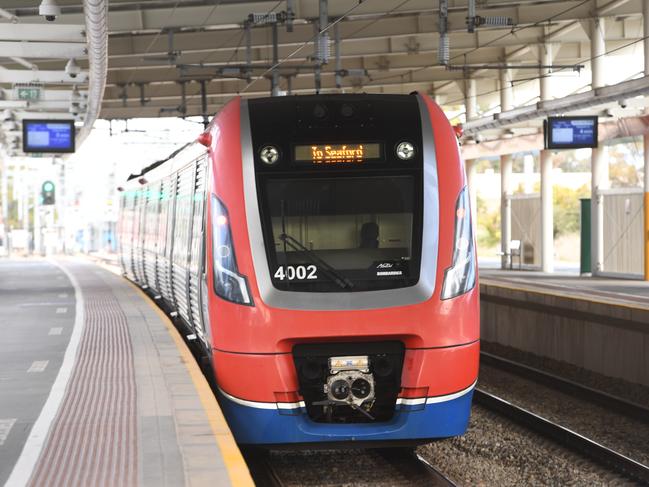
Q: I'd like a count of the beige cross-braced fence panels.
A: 2